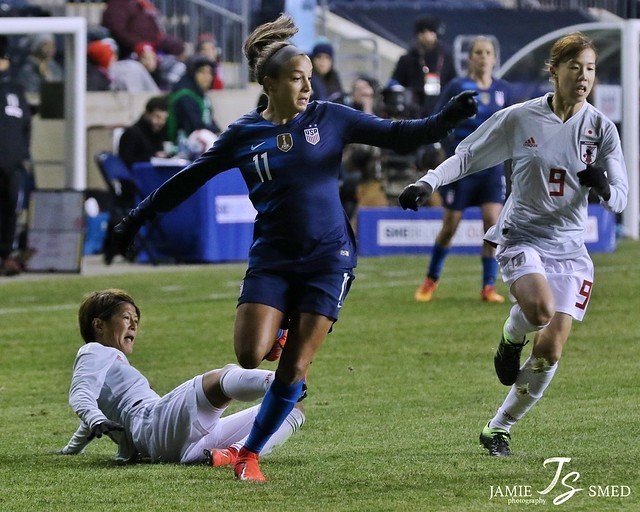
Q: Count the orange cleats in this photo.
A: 5